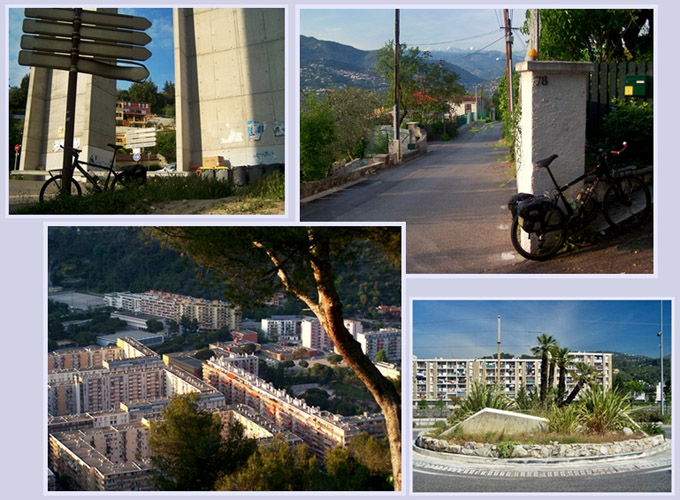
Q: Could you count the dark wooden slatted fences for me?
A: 1